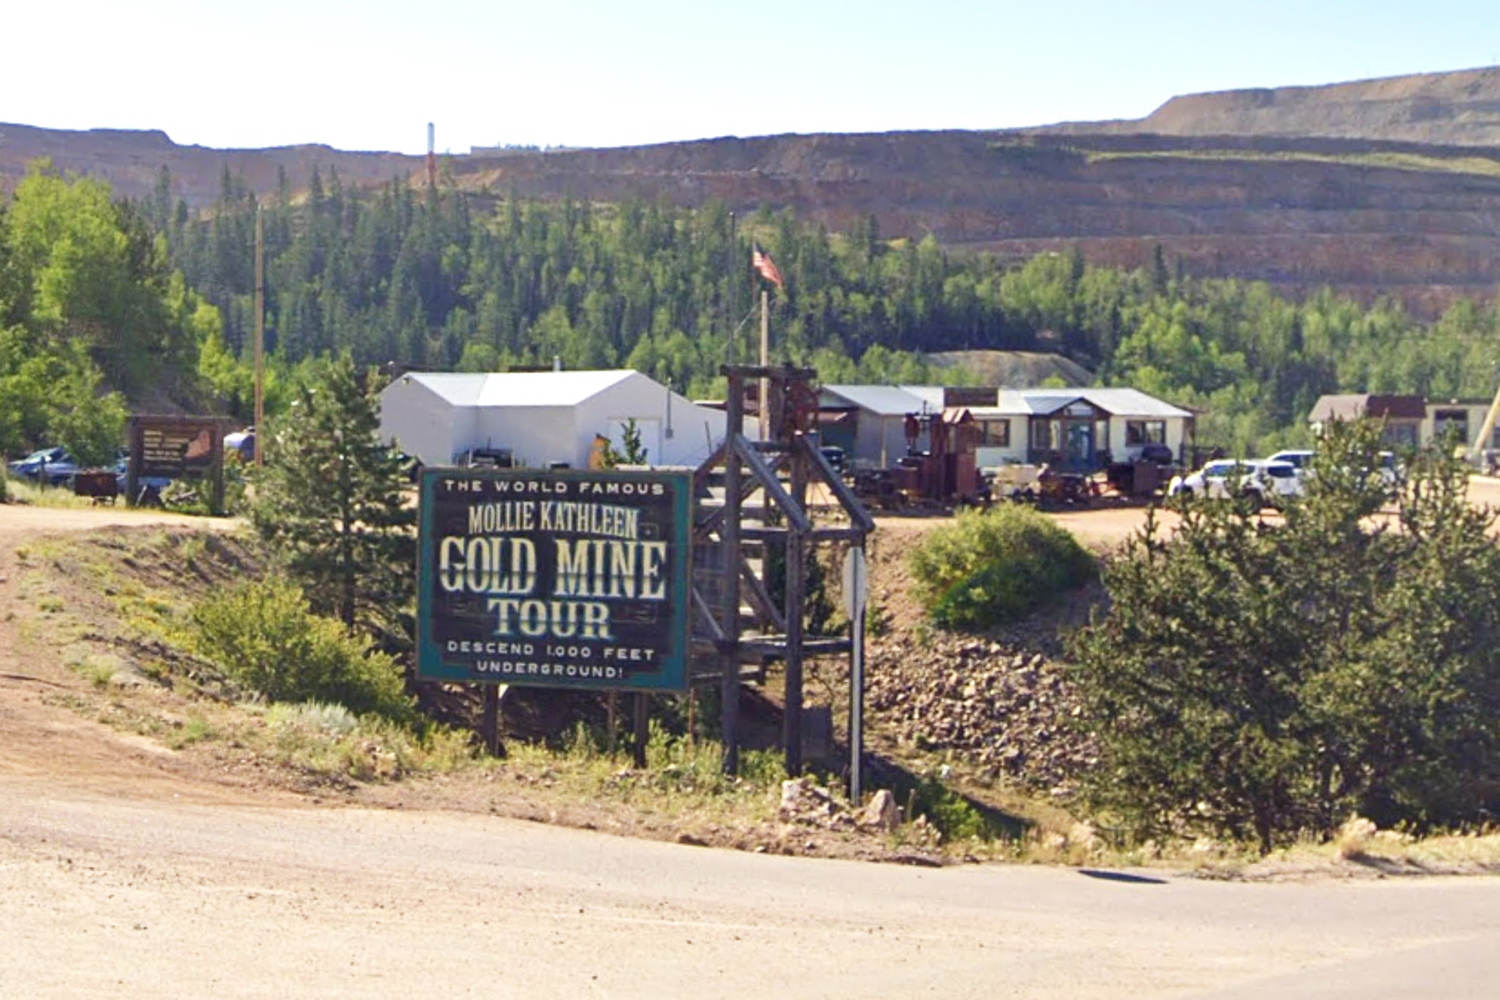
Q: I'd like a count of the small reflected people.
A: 0